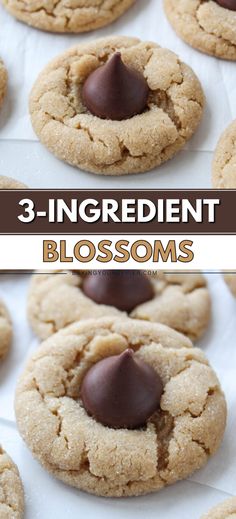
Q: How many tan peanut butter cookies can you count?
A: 12